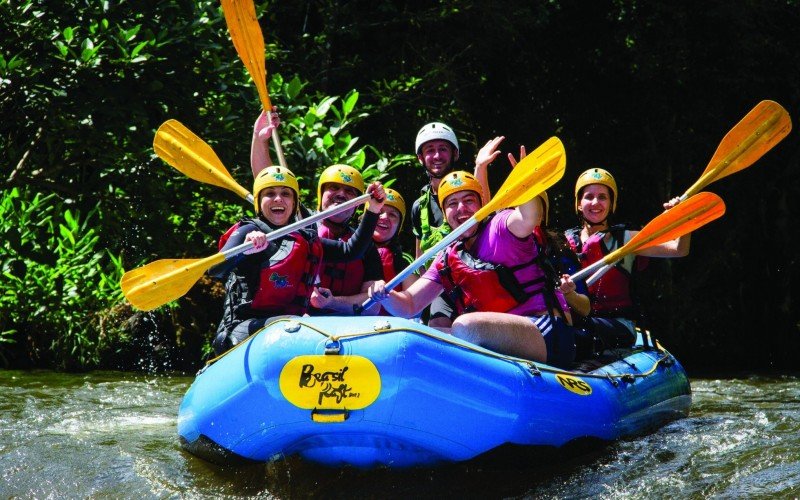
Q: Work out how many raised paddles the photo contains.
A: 6